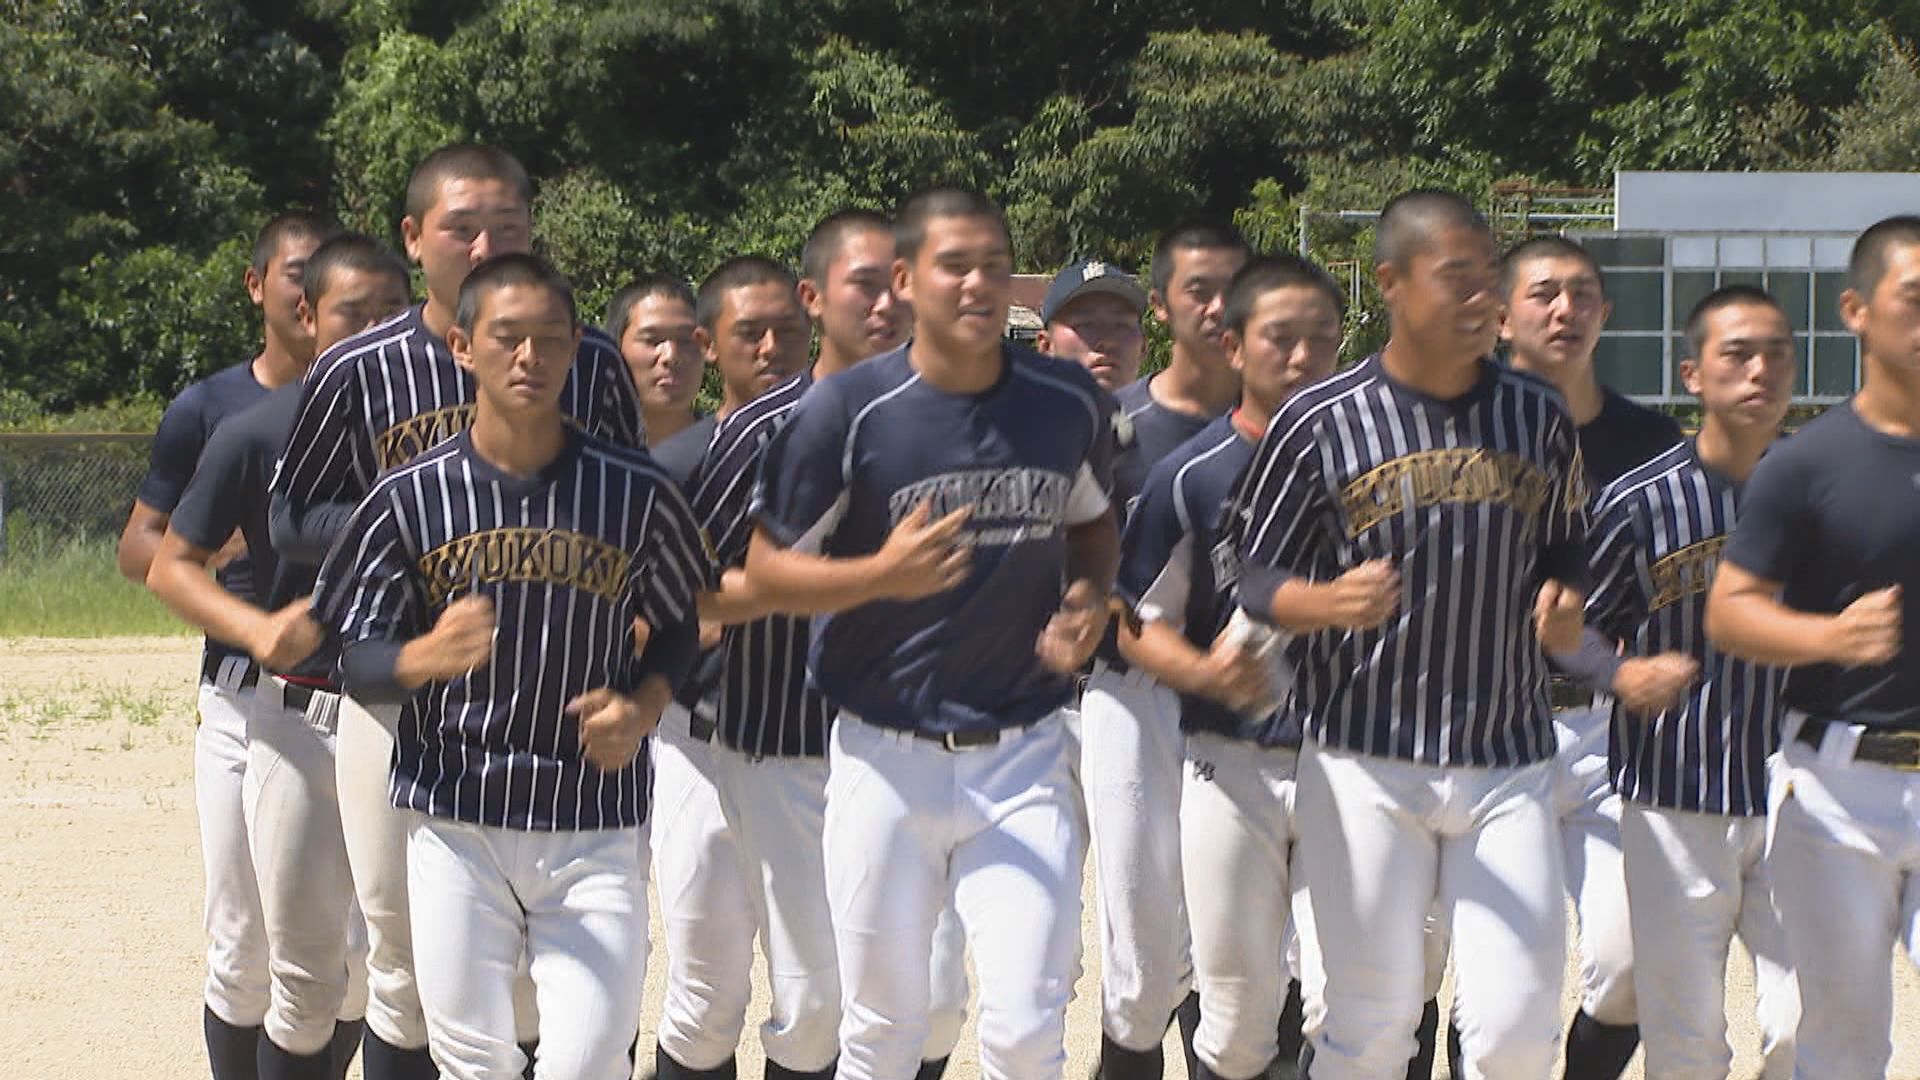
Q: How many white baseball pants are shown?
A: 13